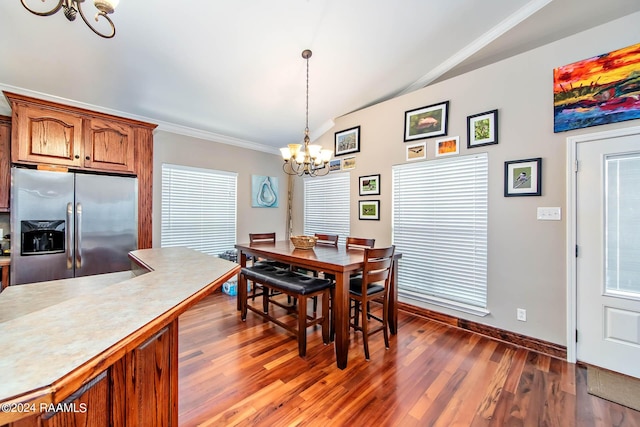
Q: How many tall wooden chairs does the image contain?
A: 4